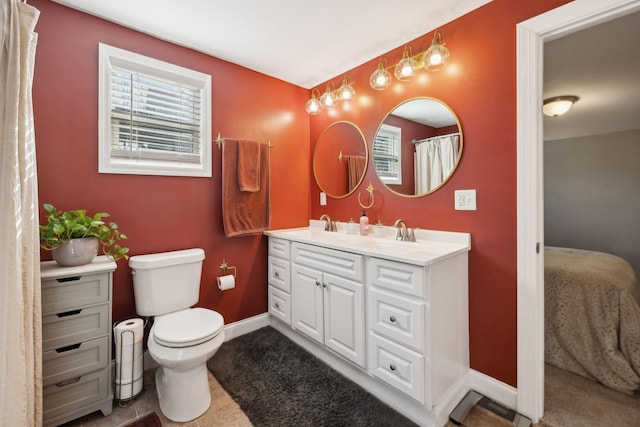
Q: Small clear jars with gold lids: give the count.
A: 2